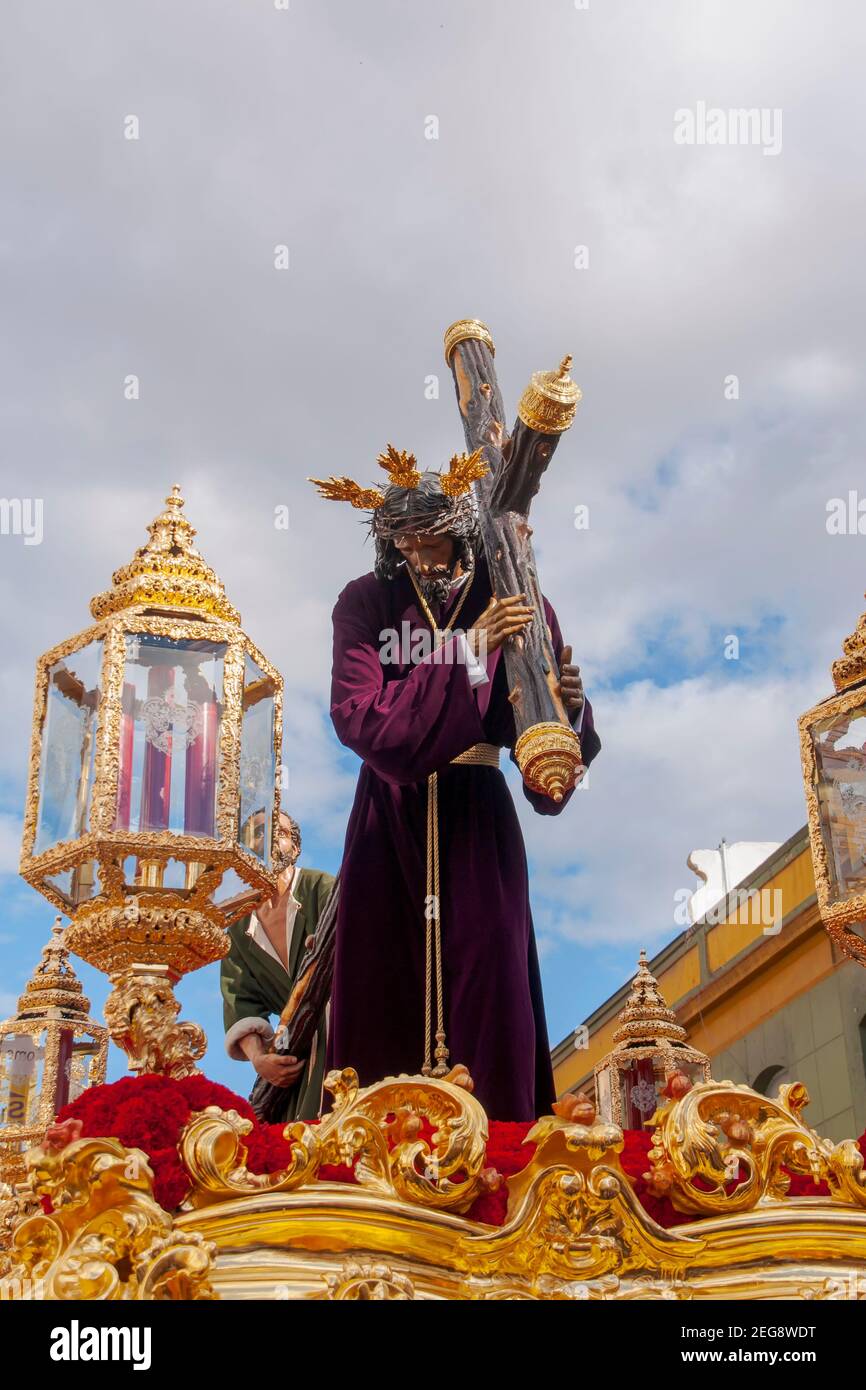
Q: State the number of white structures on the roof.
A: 1